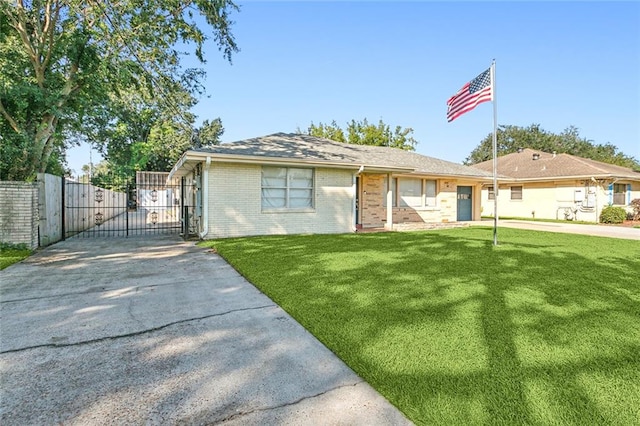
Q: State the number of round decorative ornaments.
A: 4